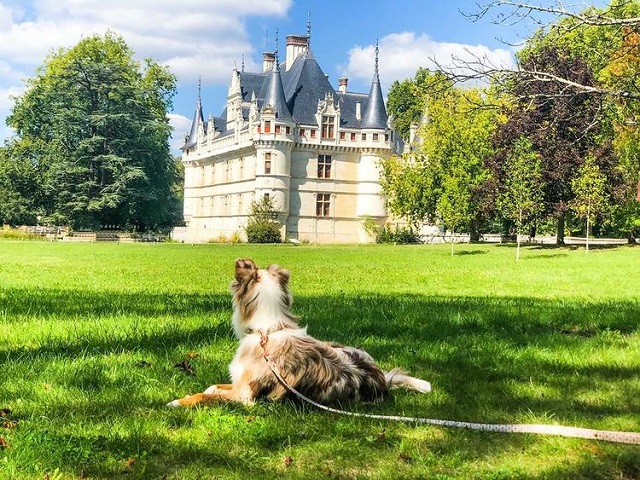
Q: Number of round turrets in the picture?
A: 3